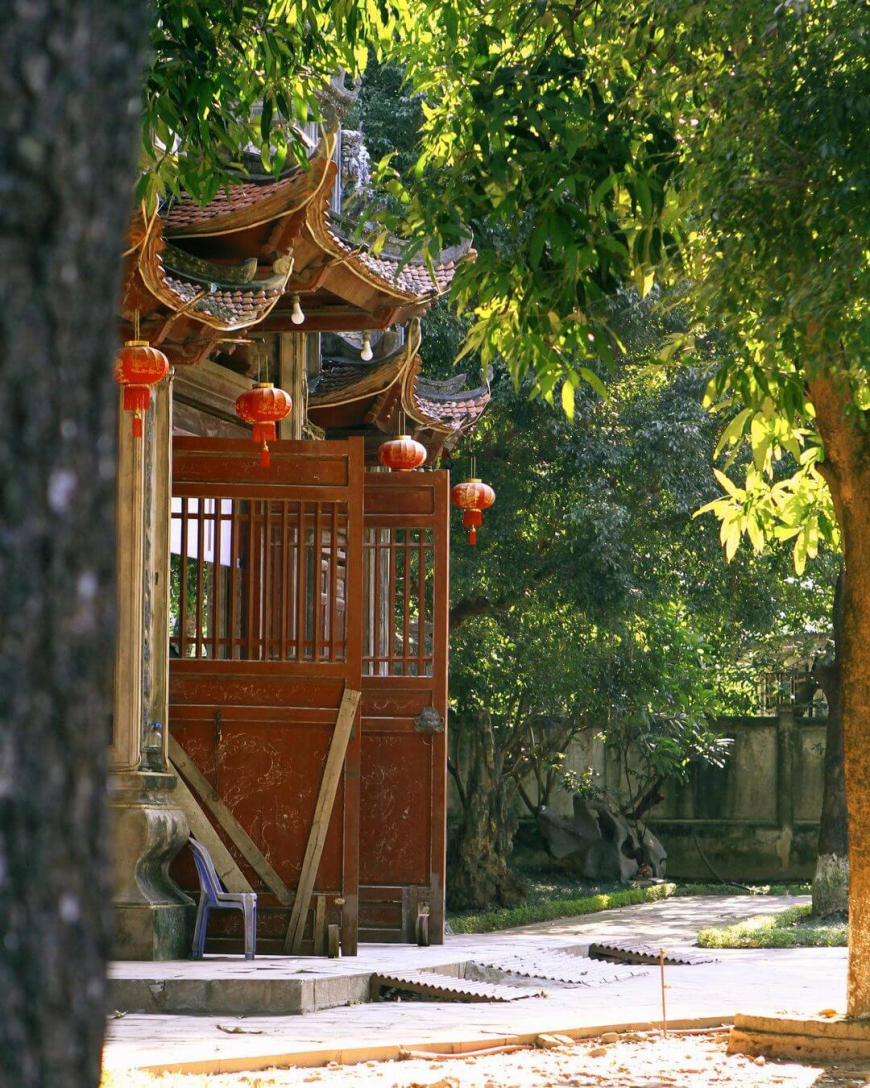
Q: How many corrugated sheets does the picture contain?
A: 3